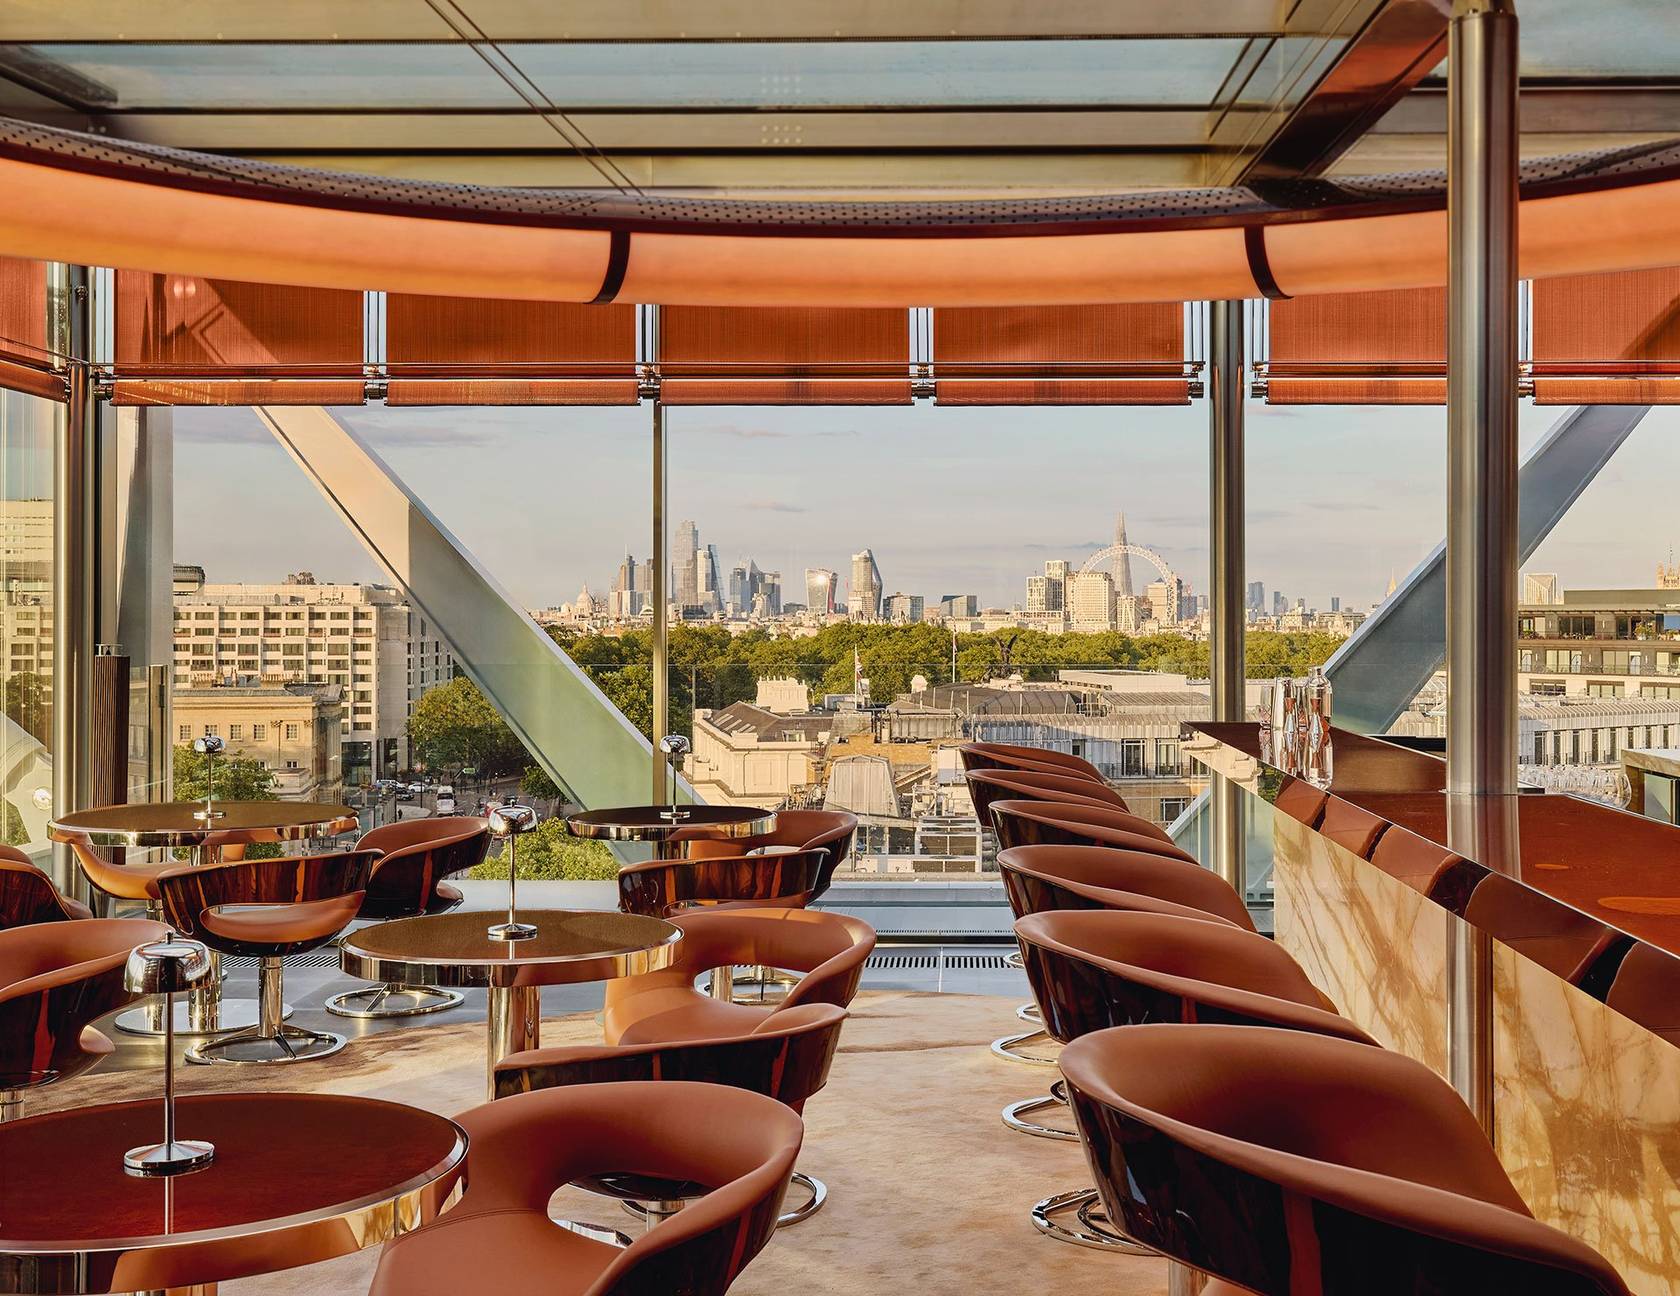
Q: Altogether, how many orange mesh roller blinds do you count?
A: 7